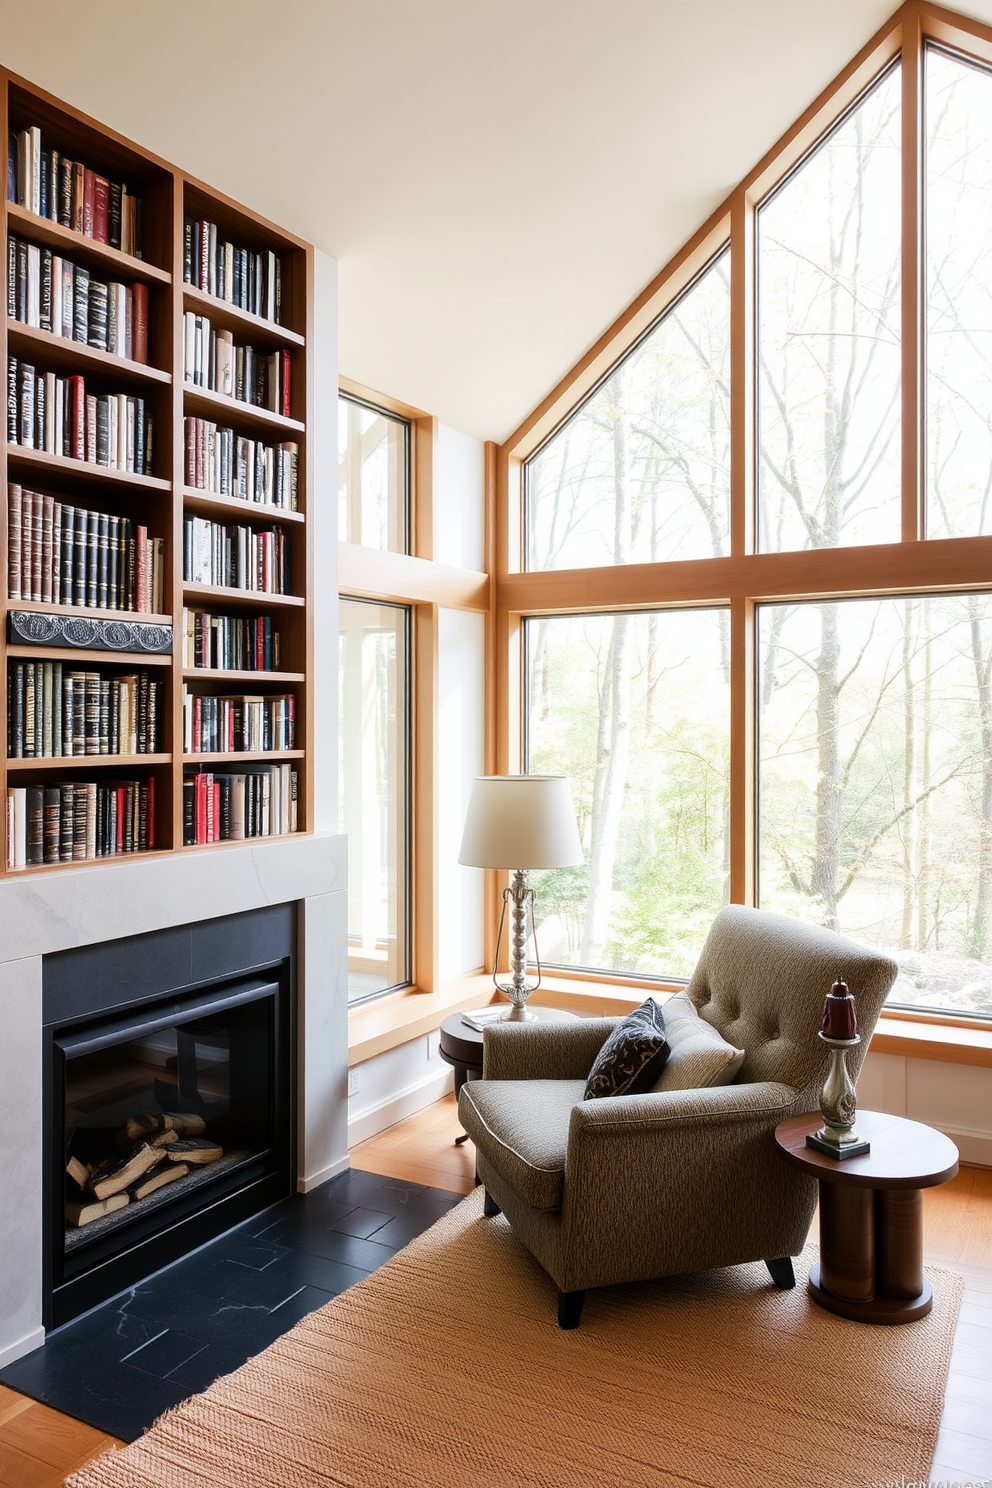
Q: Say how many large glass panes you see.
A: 7